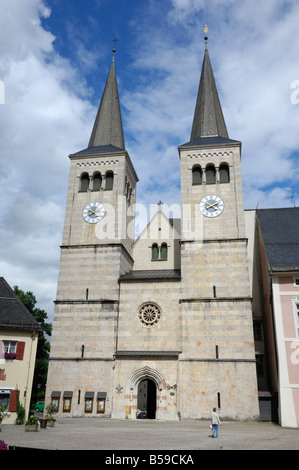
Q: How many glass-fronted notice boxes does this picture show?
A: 4